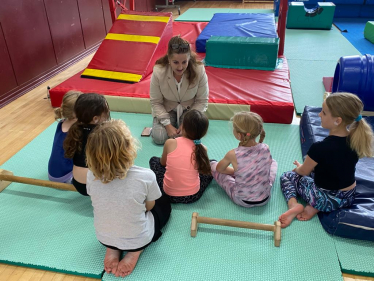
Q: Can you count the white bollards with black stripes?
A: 0